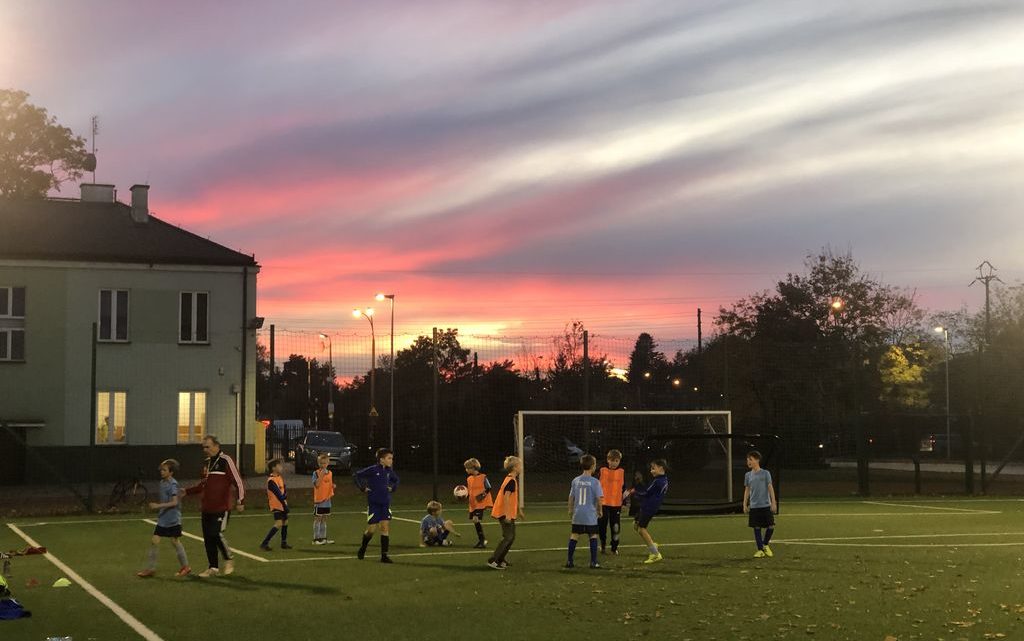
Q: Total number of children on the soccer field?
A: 11